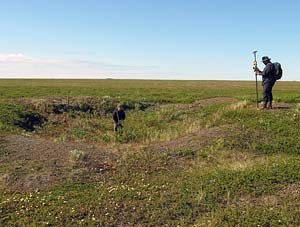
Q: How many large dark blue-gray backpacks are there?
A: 1